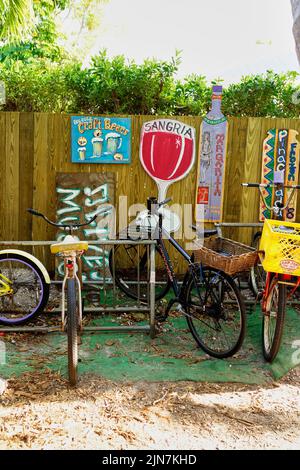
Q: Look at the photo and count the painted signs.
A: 5